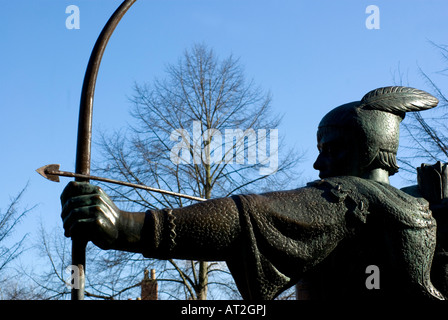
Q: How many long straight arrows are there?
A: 1